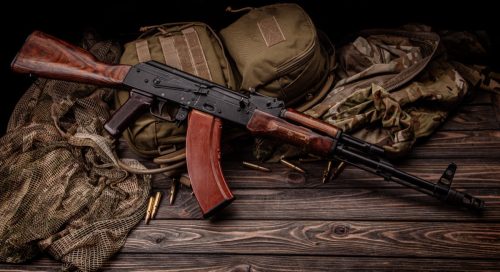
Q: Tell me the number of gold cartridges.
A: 7